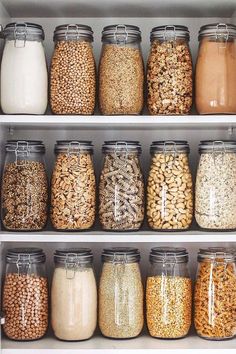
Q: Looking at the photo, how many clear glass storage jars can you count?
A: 15